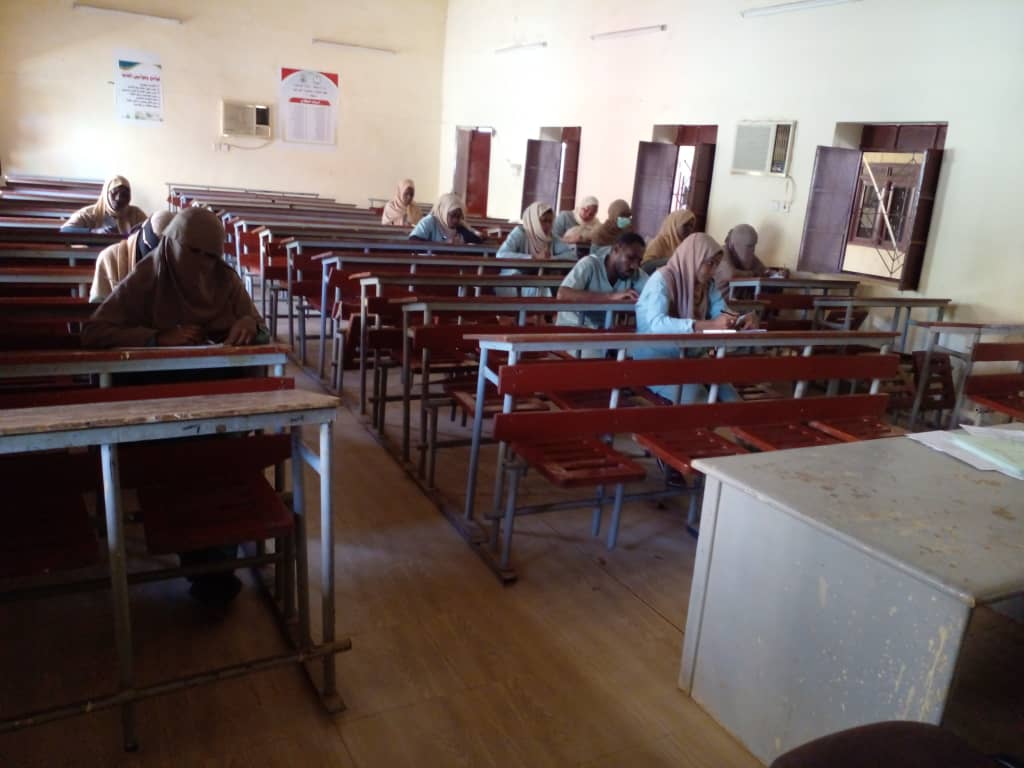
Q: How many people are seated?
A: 12